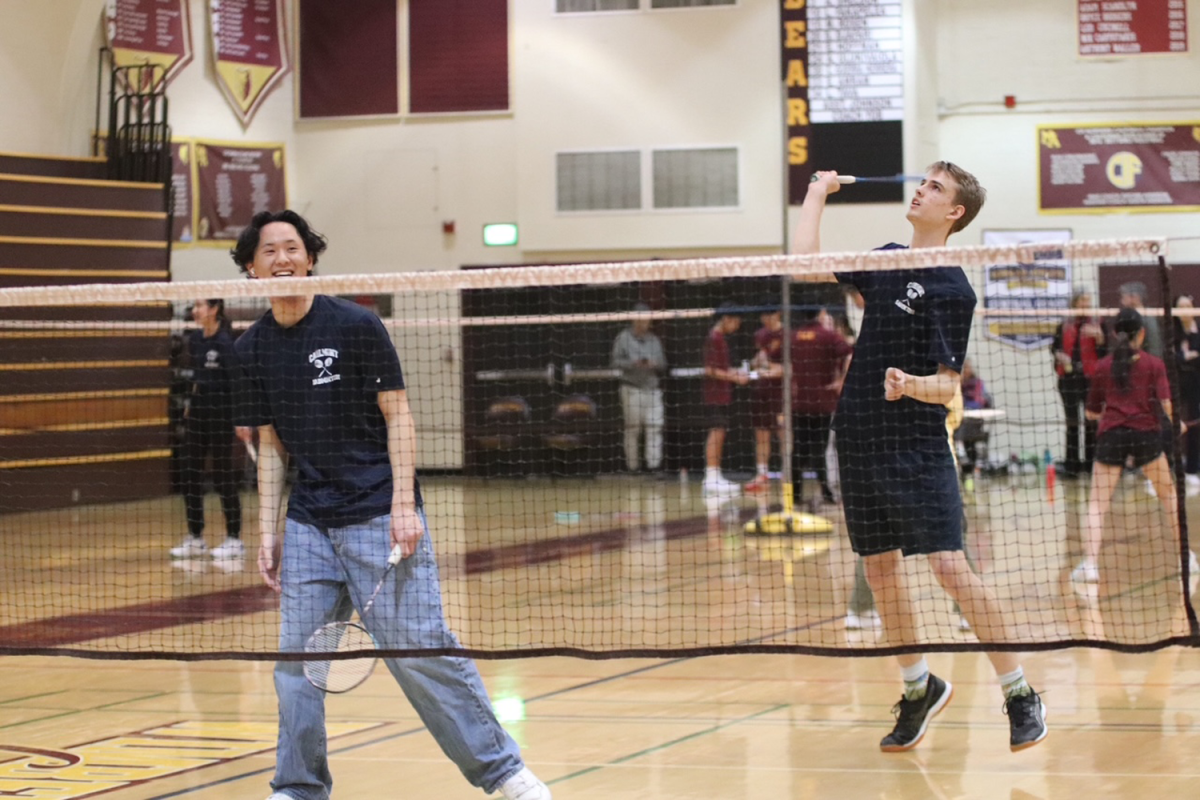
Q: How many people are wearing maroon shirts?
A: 4